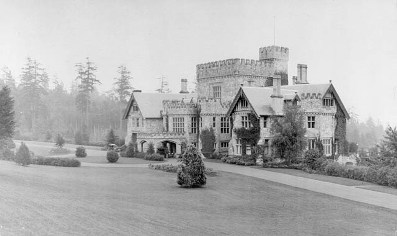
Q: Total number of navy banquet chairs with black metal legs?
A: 0